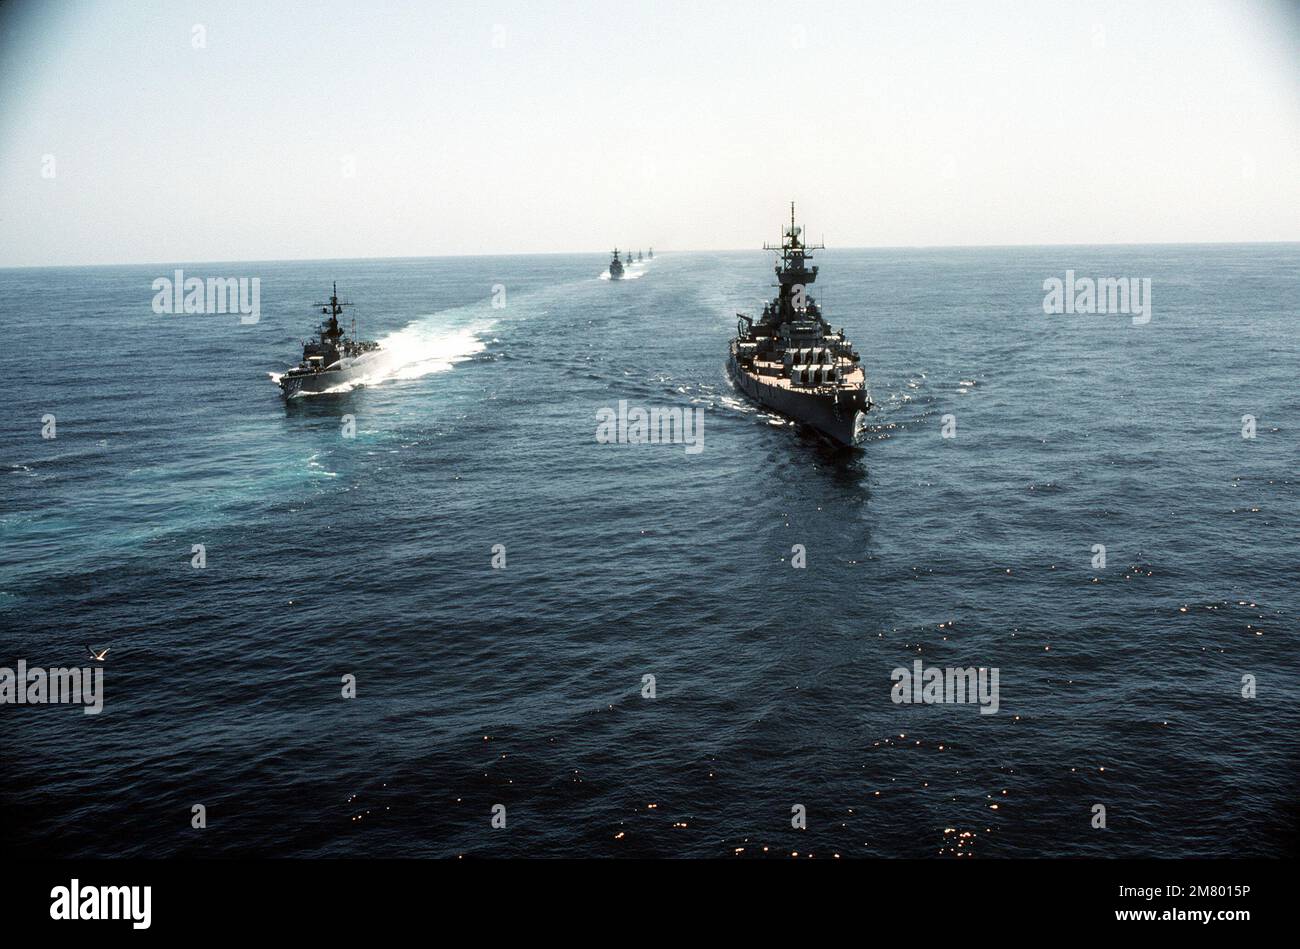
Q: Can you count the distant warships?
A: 4